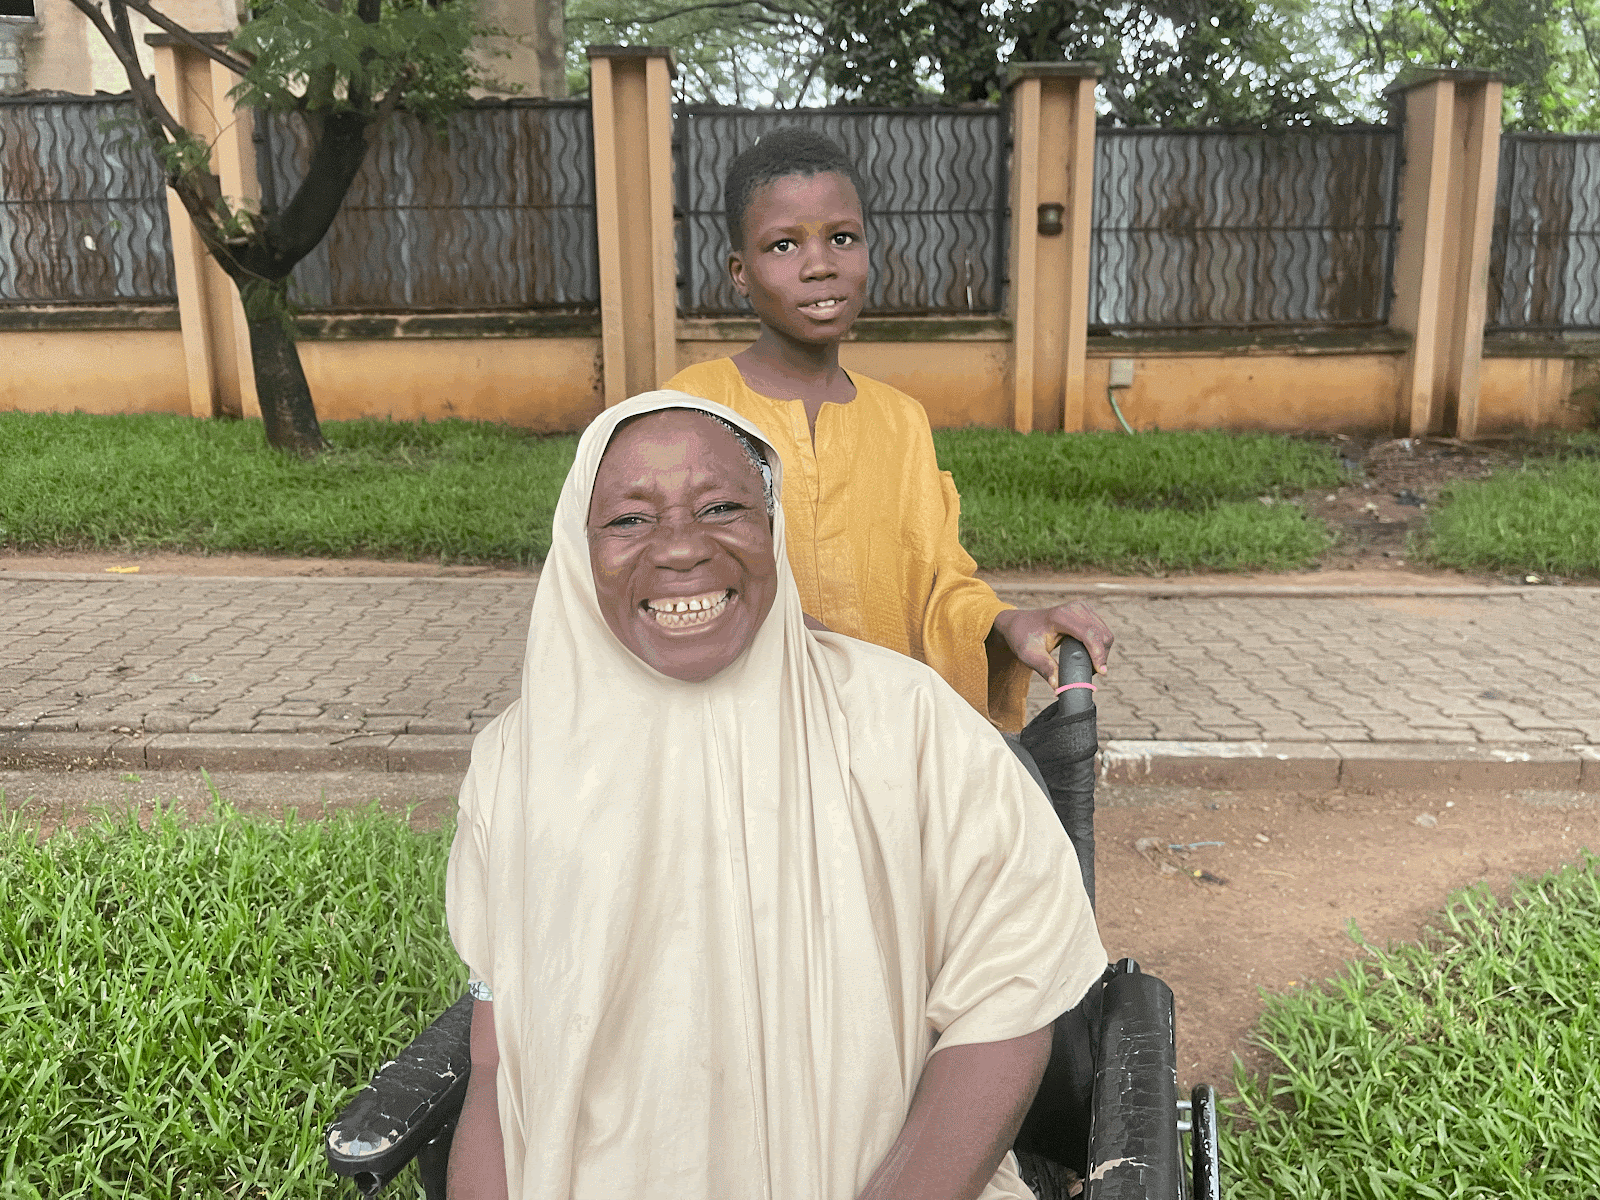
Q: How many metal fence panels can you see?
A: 5